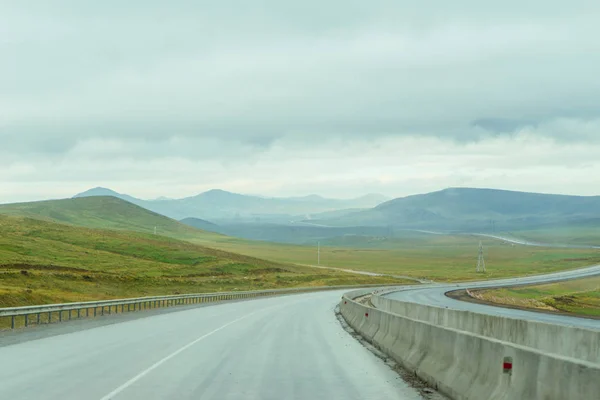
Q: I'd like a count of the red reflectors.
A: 3